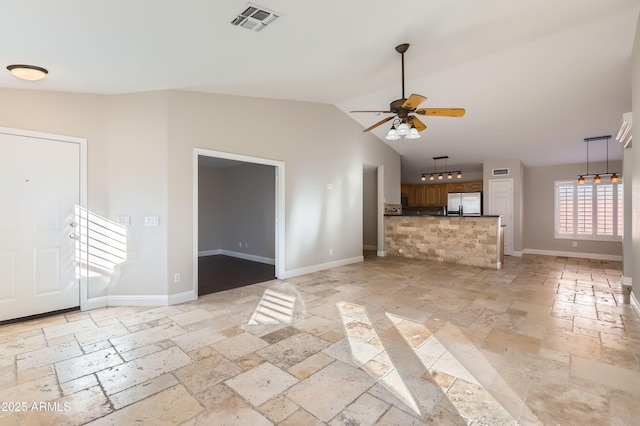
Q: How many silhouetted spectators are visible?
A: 0